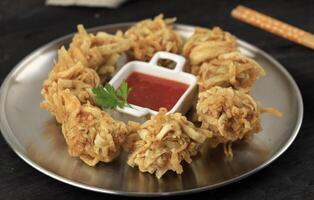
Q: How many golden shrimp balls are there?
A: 8